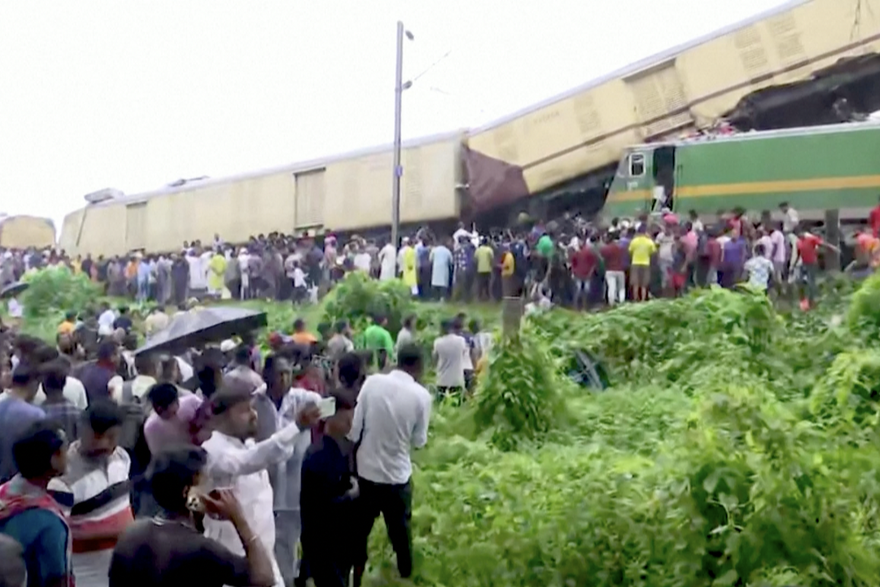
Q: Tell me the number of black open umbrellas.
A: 2